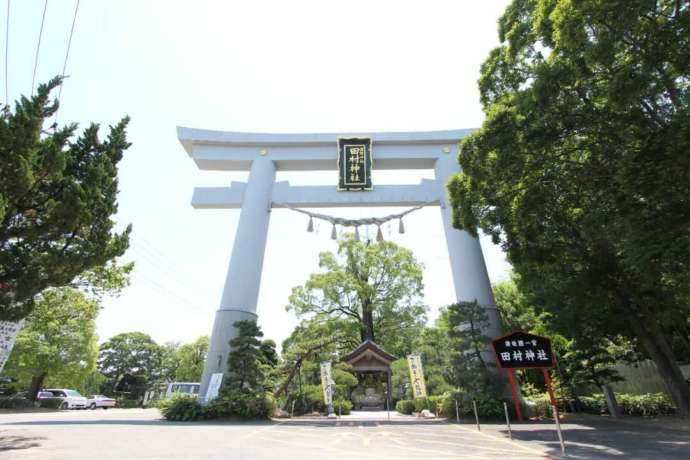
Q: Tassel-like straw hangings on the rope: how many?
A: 5